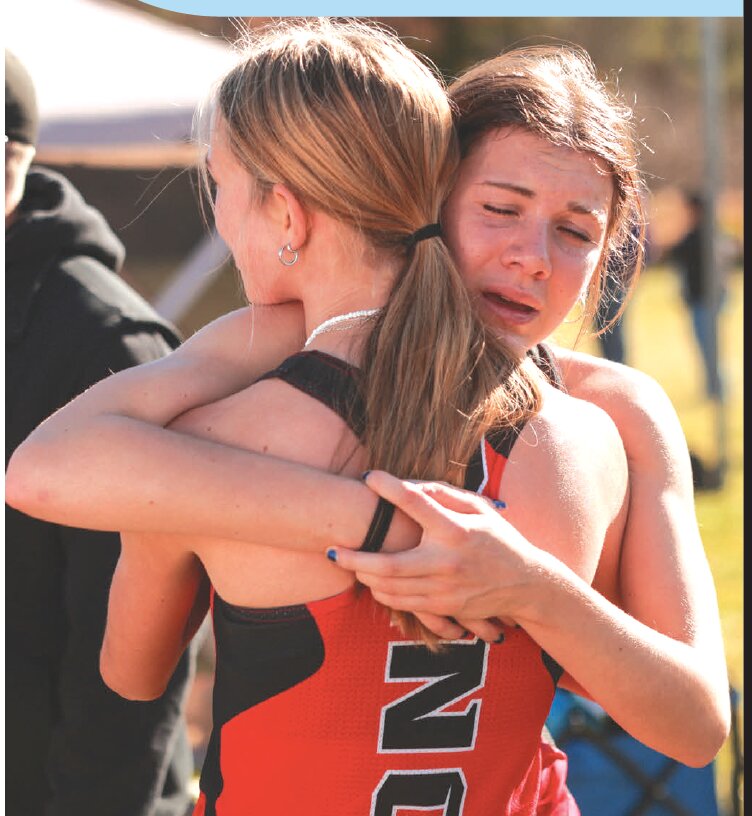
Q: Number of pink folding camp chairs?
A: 0